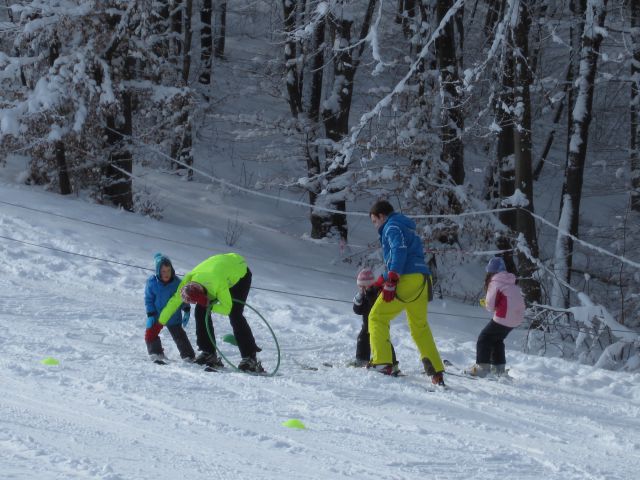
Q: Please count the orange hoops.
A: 0